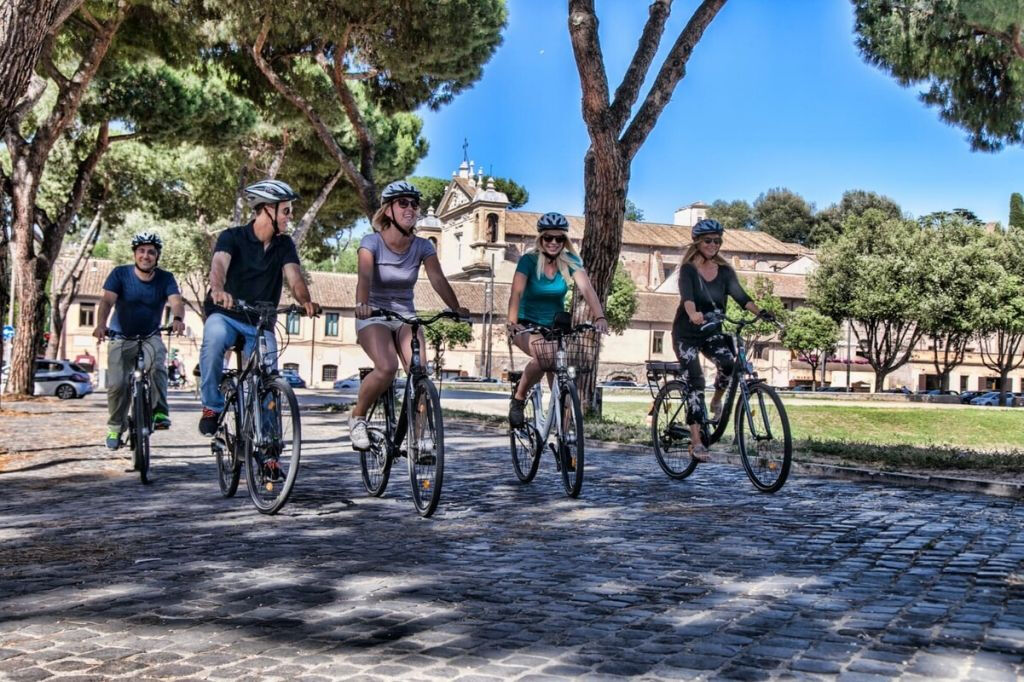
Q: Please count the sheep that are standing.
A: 0